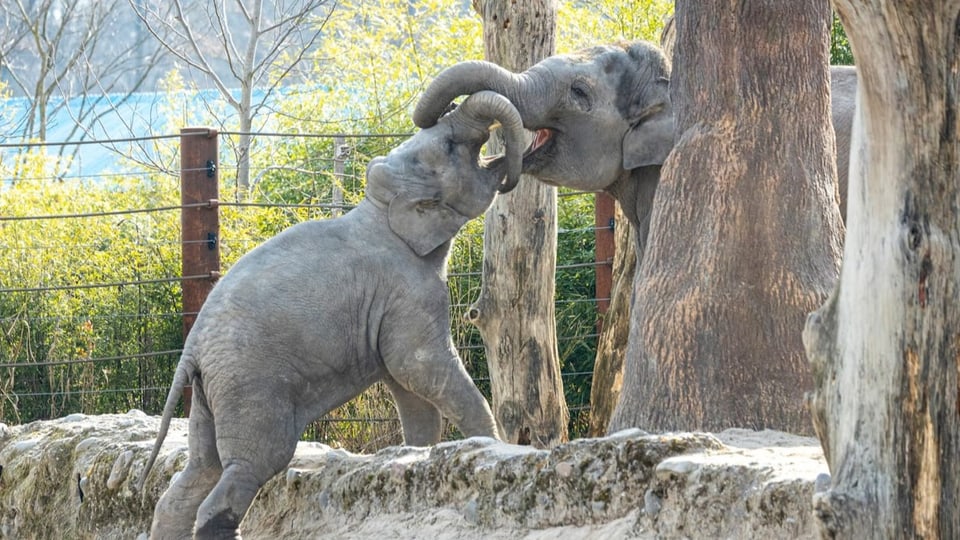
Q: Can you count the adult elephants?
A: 1